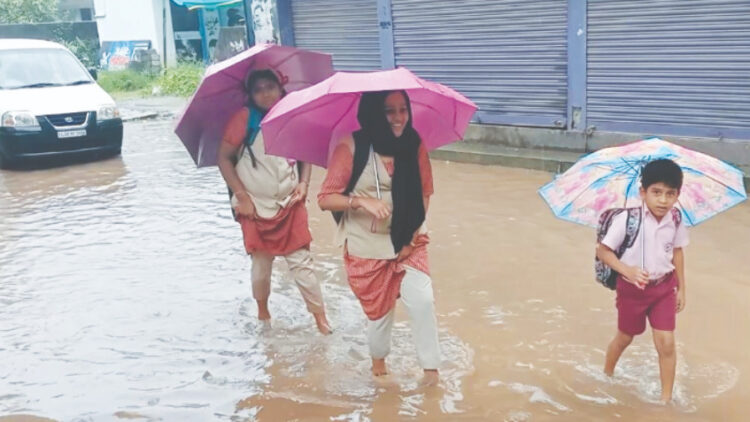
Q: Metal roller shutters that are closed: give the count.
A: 3